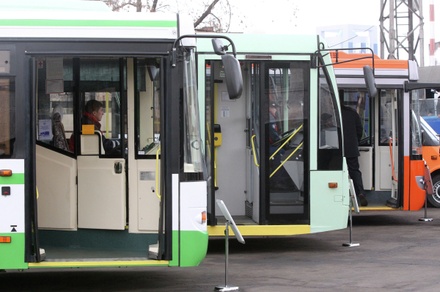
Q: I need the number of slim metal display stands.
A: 3